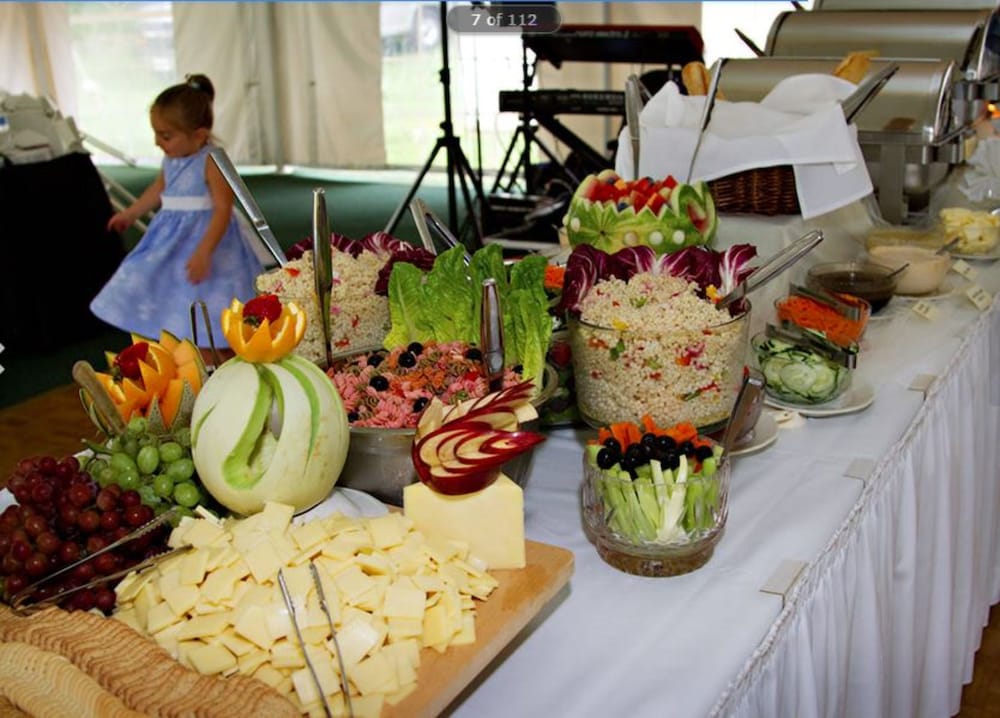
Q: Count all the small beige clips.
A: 3